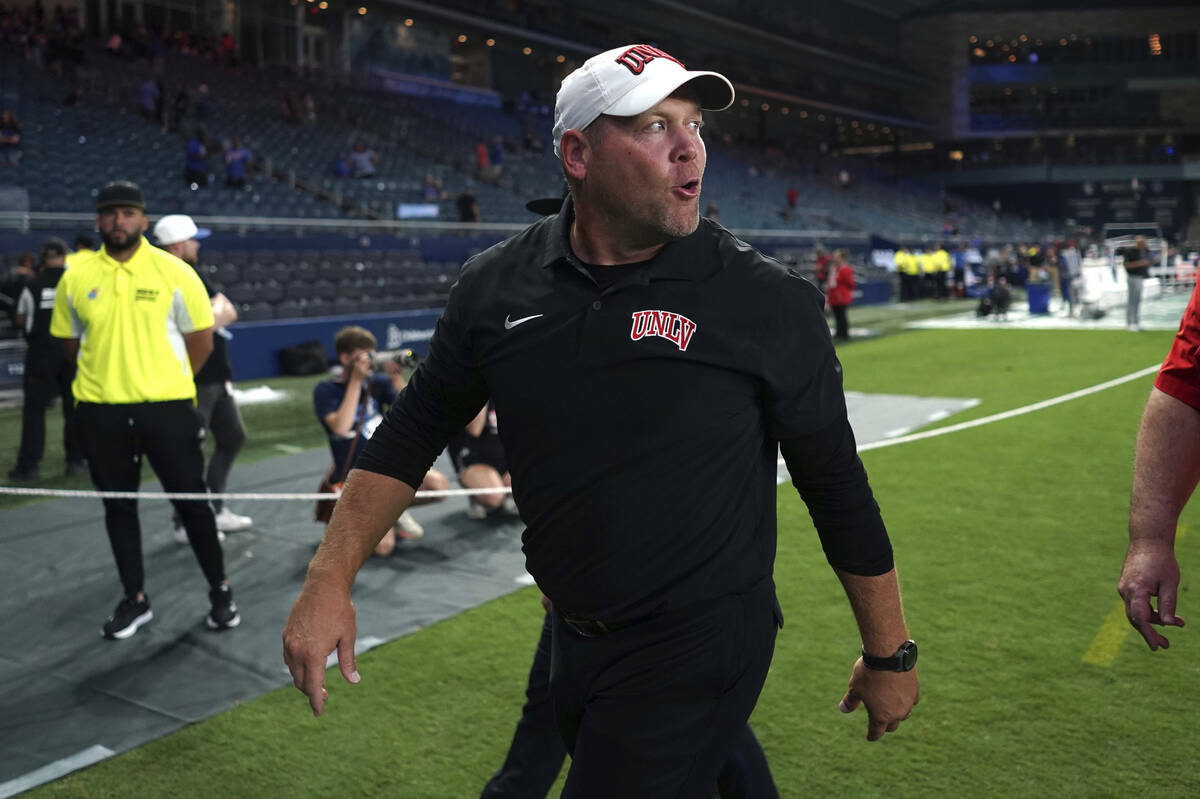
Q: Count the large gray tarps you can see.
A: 1